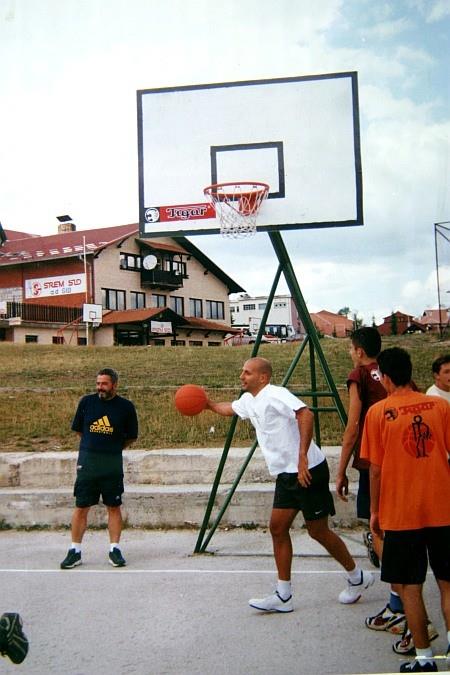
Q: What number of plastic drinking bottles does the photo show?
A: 0